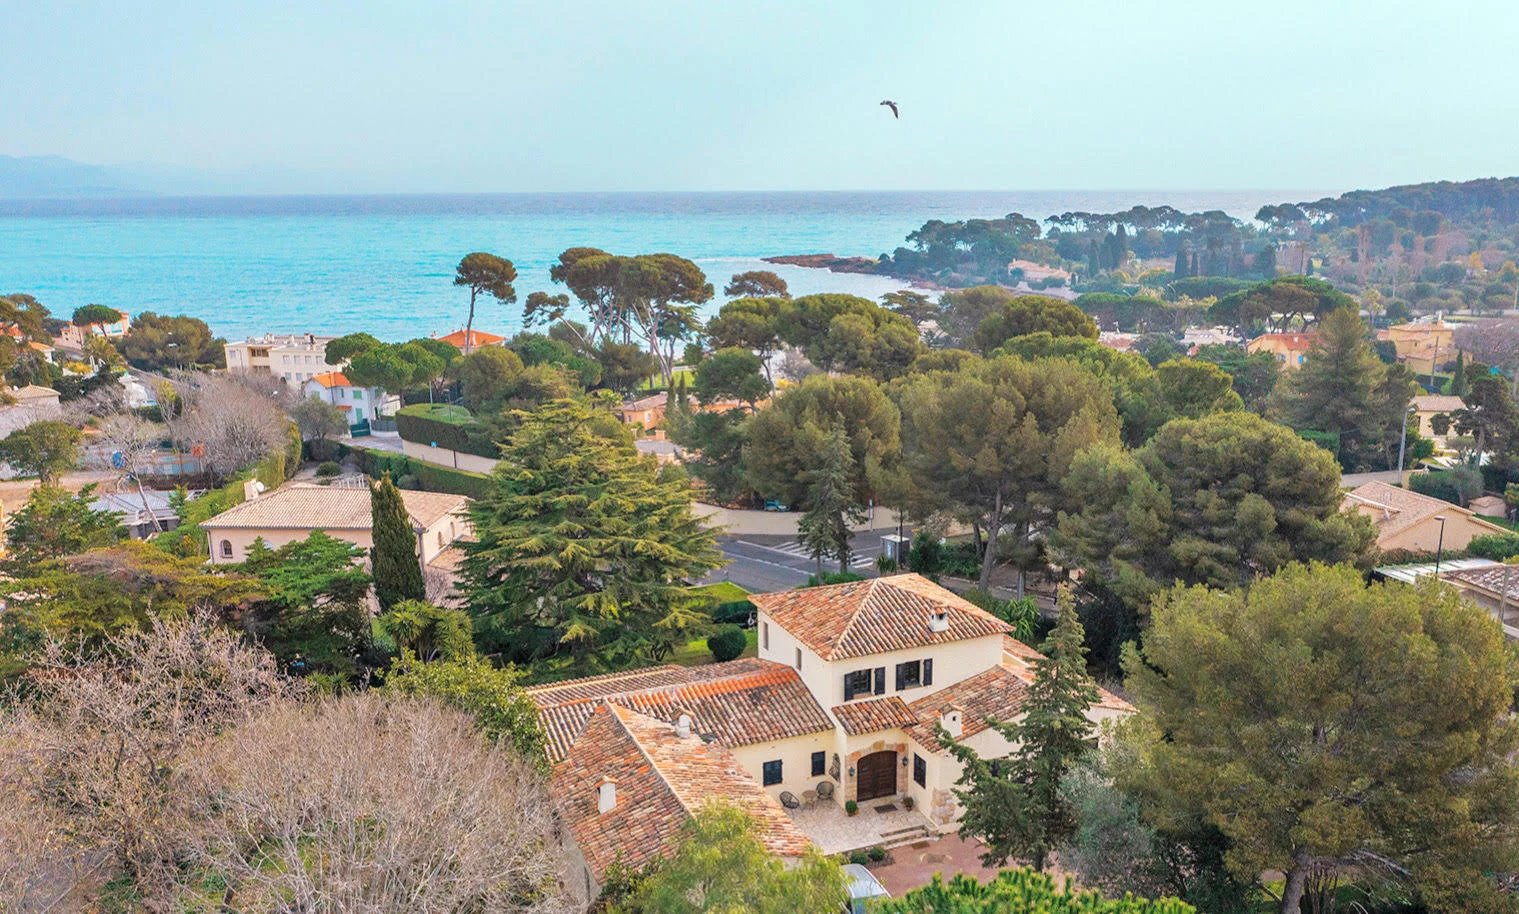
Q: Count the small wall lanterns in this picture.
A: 2